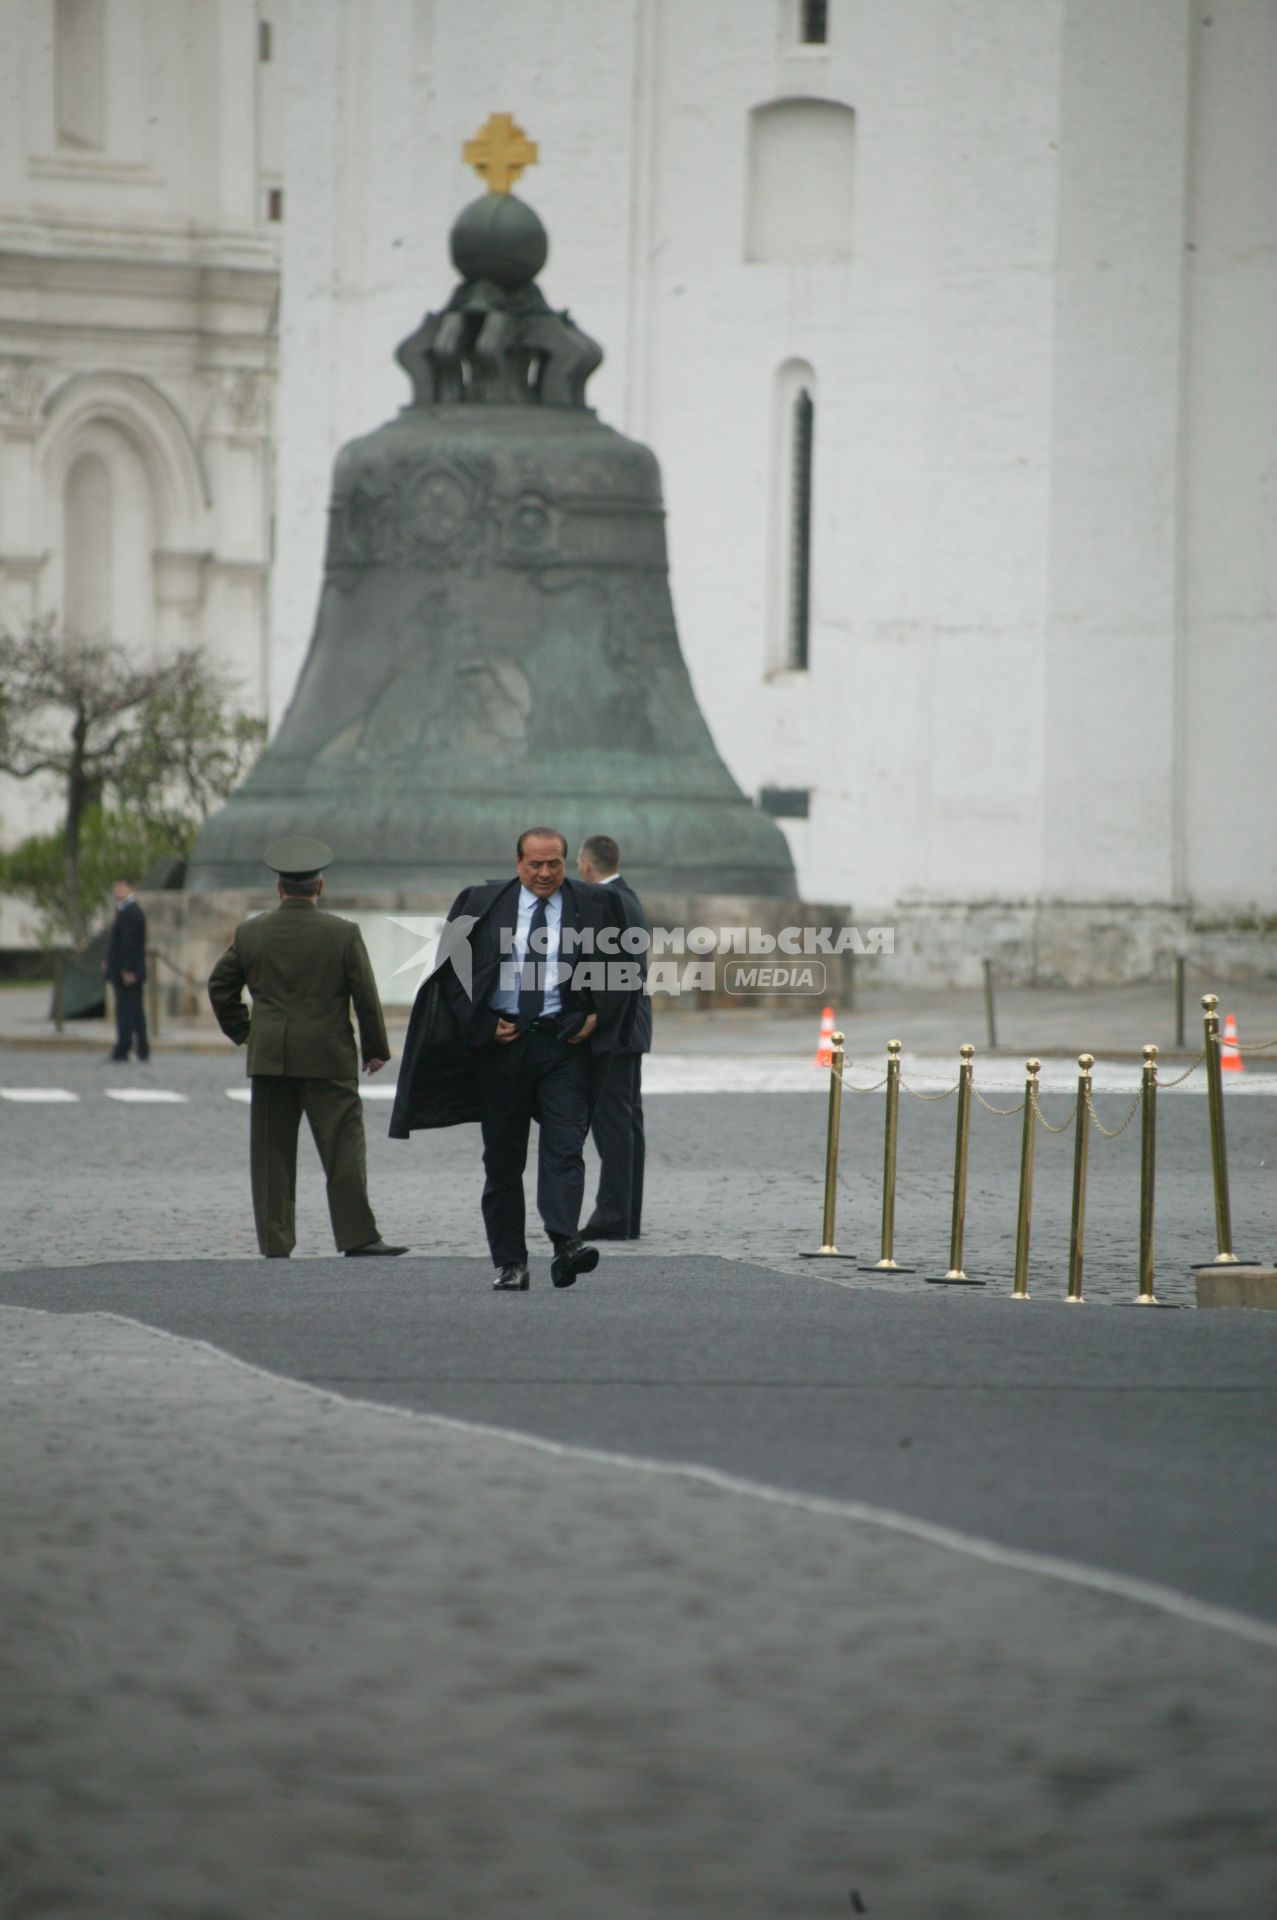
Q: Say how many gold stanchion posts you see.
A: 7